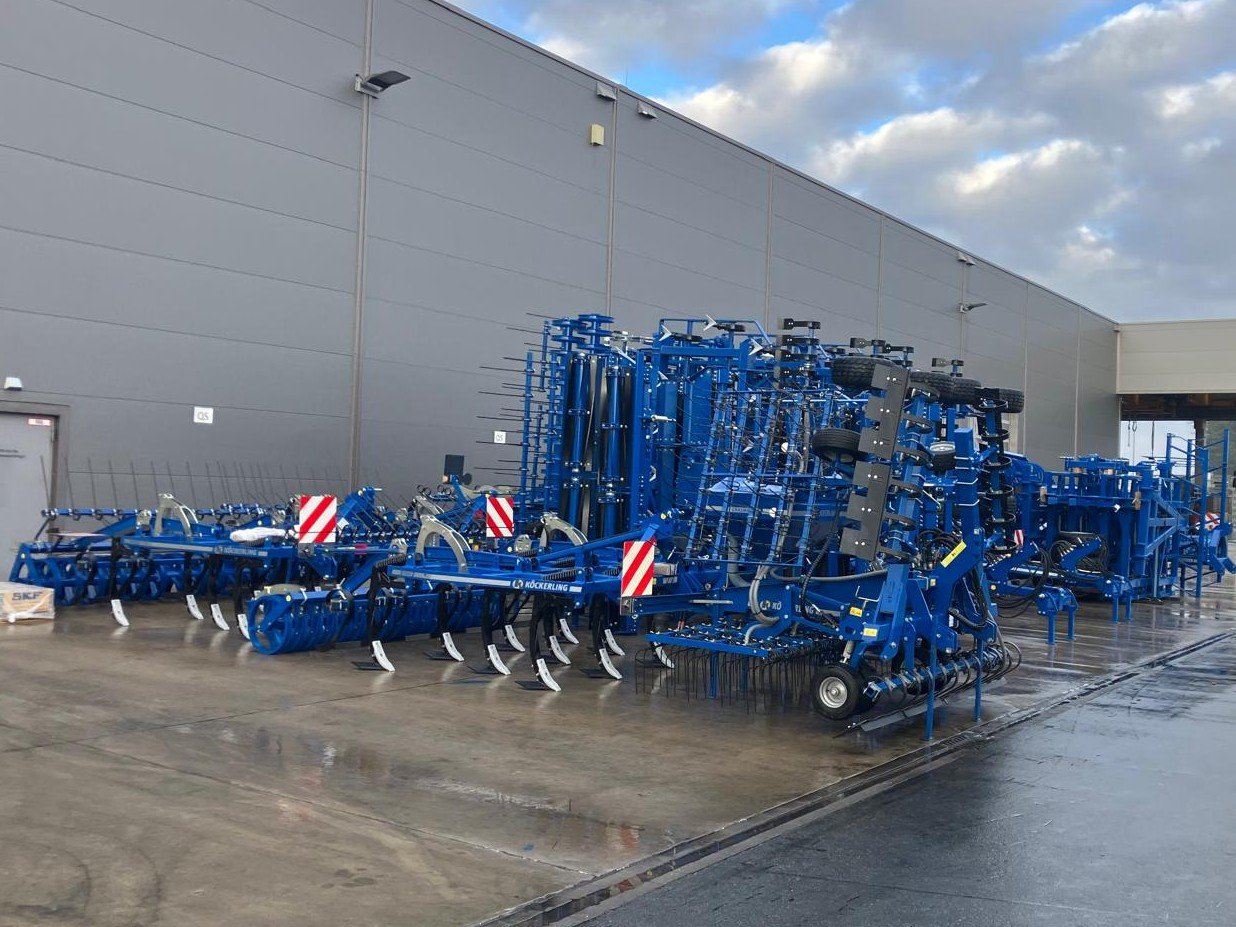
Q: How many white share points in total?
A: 14